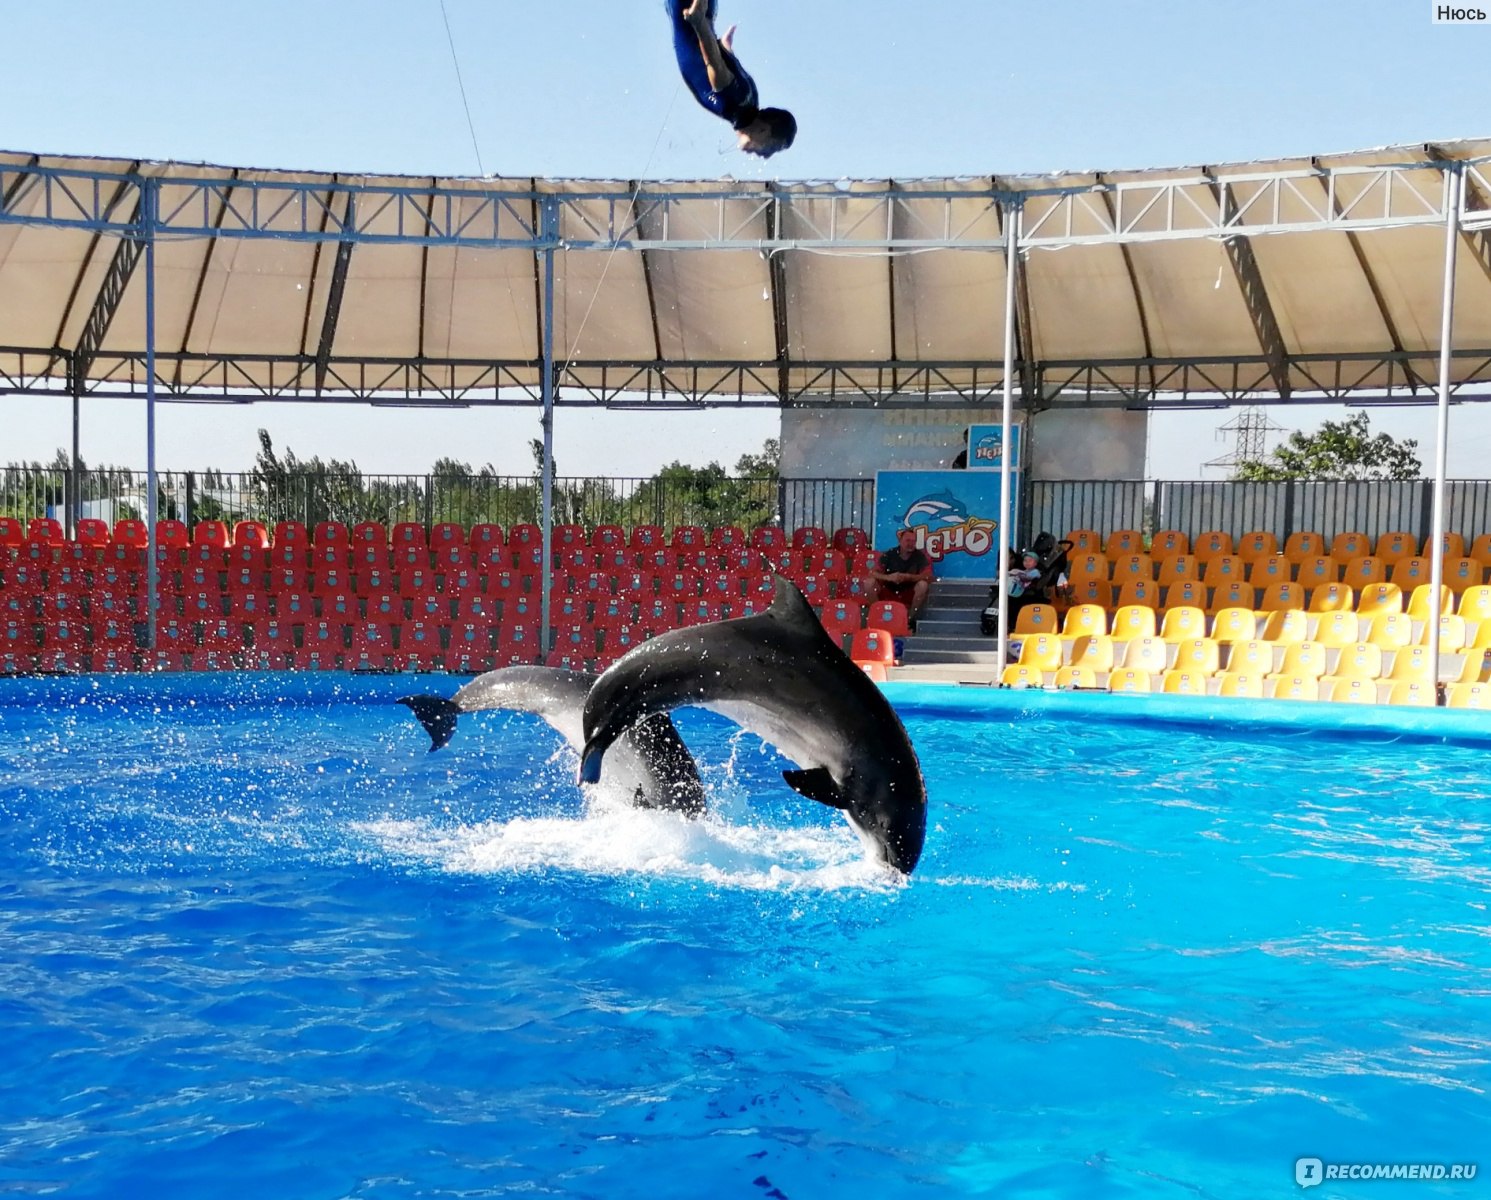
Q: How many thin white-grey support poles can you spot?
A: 4